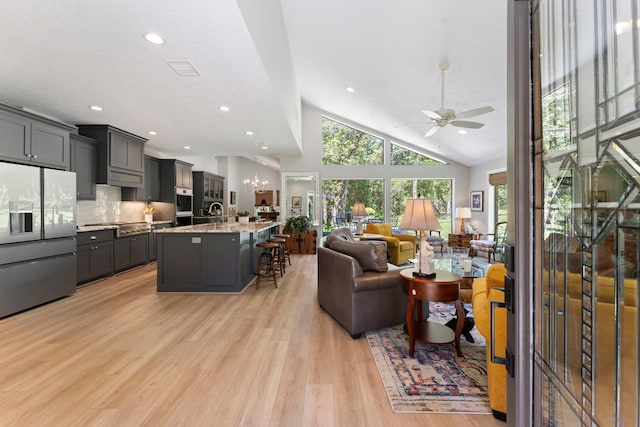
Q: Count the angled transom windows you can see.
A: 2